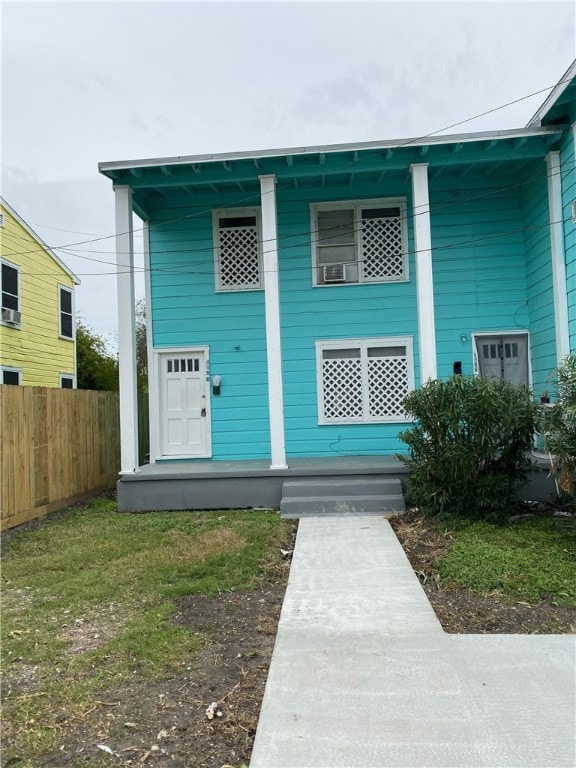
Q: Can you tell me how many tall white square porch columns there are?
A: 4